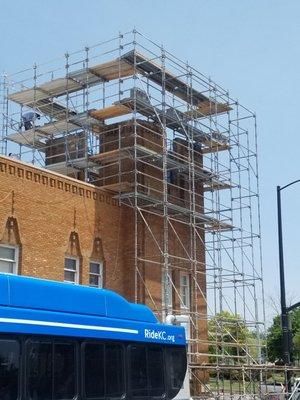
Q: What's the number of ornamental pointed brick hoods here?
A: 3